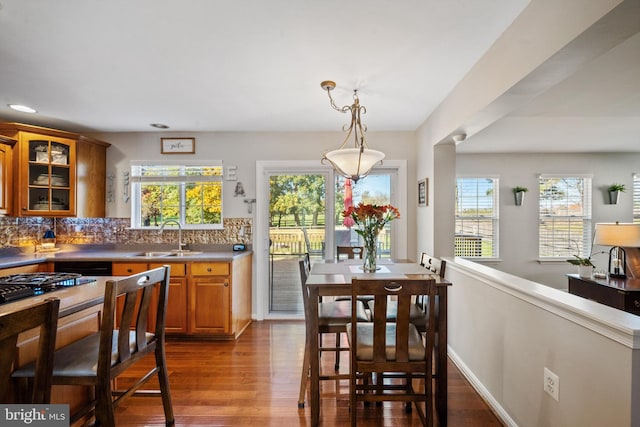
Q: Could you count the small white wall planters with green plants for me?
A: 2